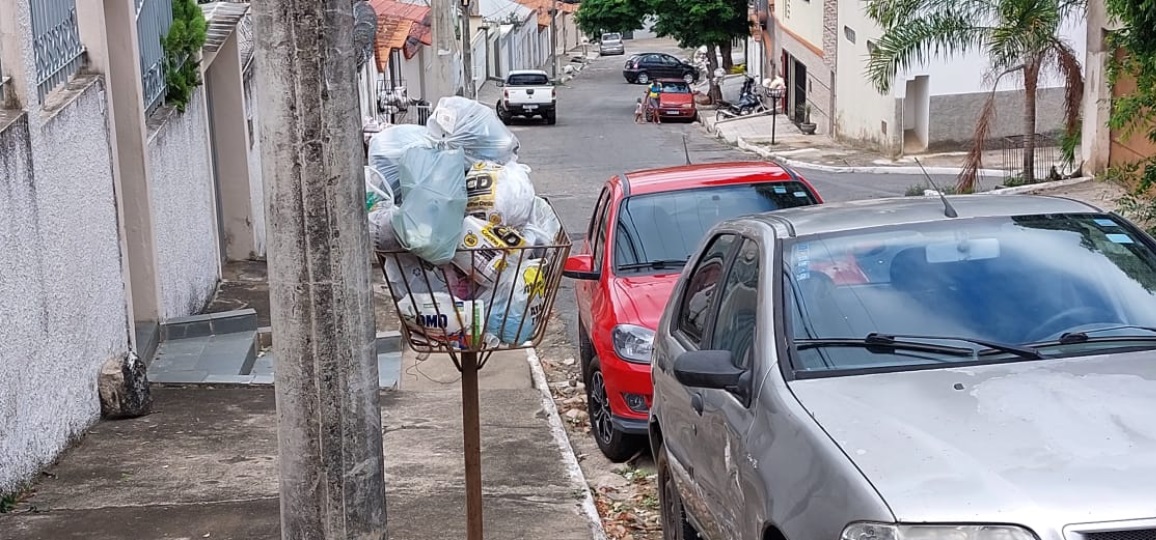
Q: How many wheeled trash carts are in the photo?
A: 0